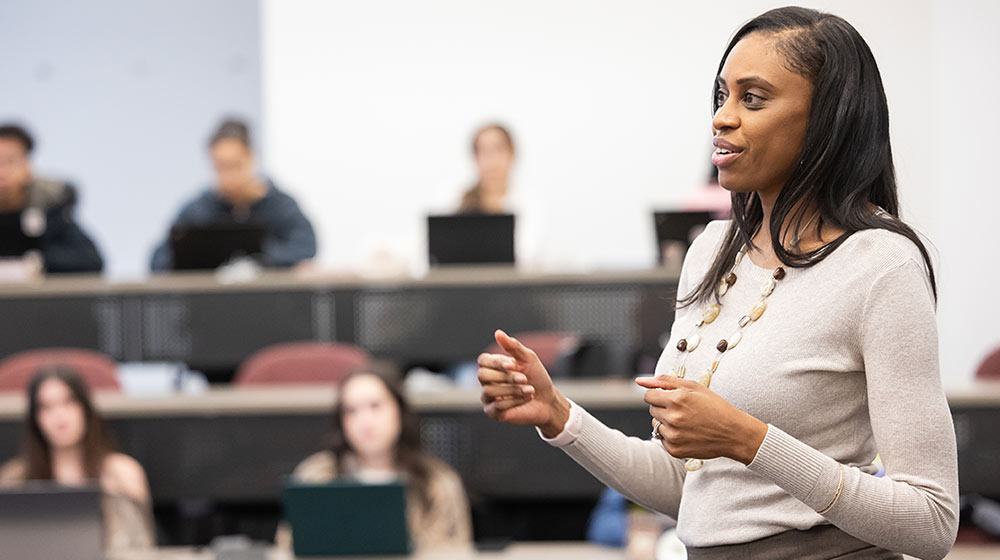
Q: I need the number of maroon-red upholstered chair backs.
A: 4